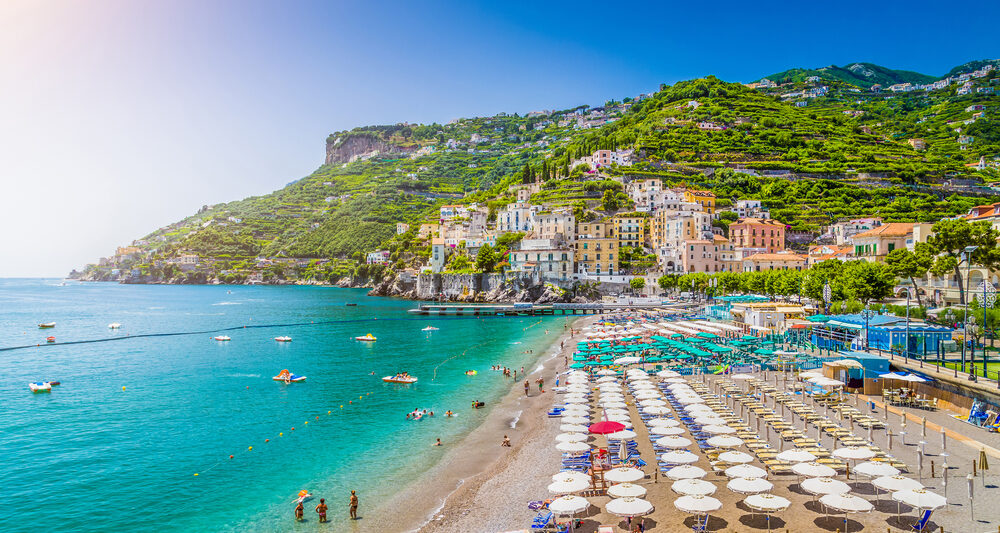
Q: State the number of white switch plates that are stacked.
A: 0